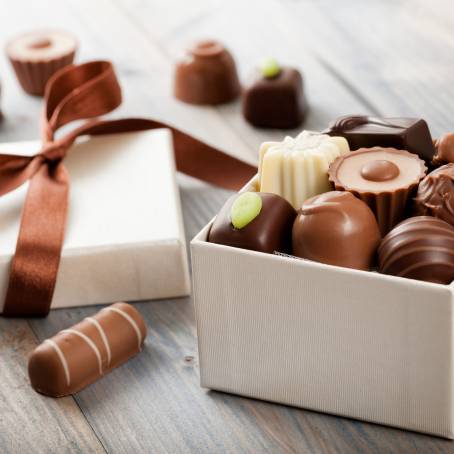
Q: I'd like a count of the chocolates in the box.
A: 8